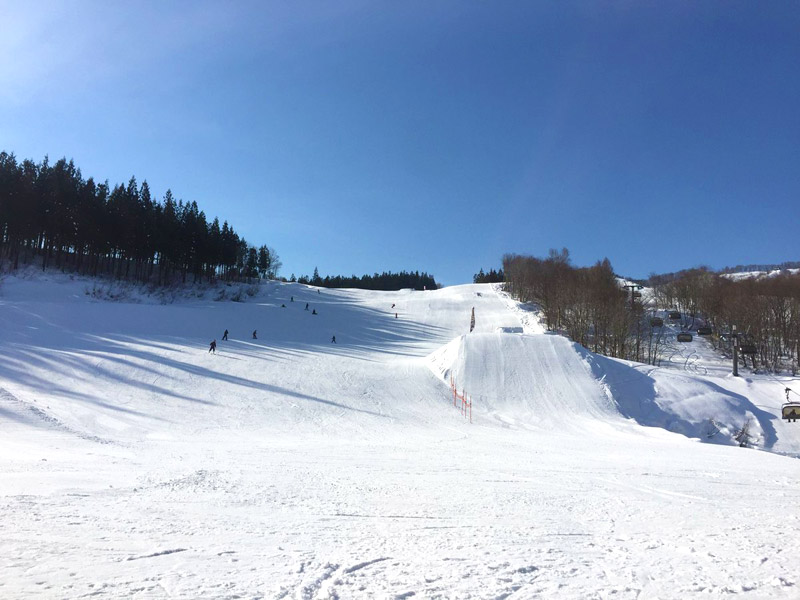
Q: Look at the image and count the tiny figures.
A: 11